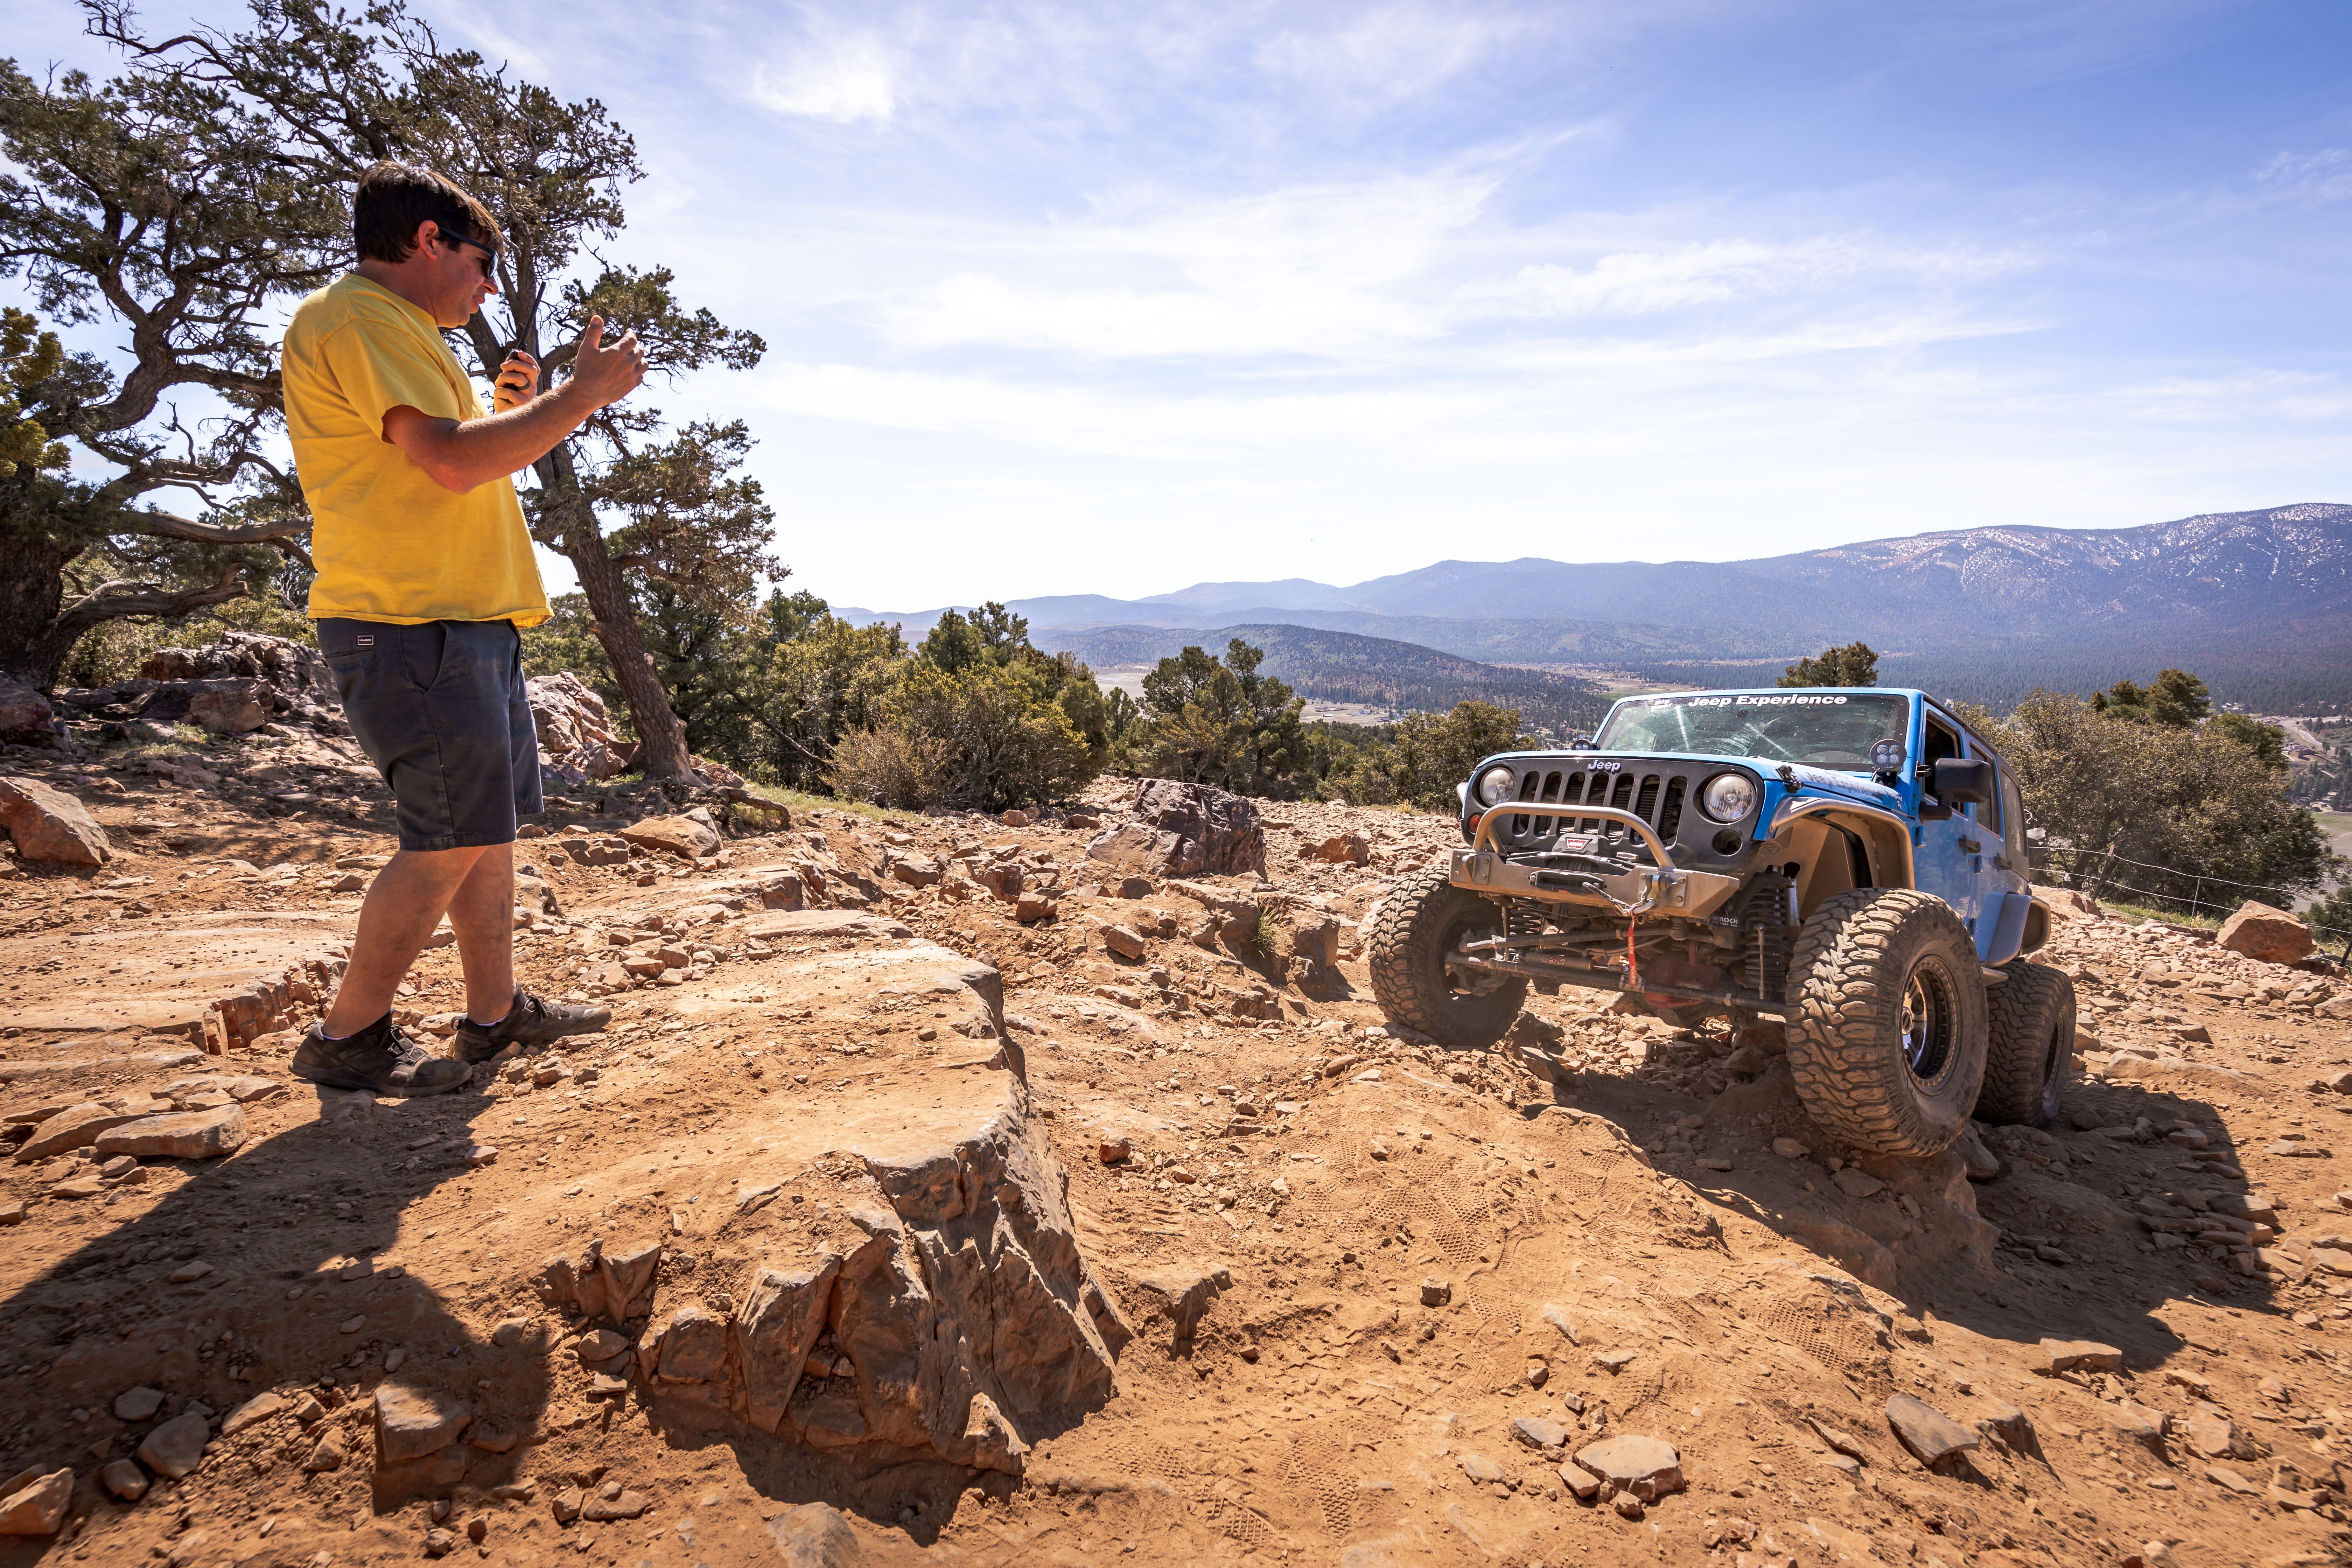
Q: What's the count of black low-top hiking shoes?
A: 2